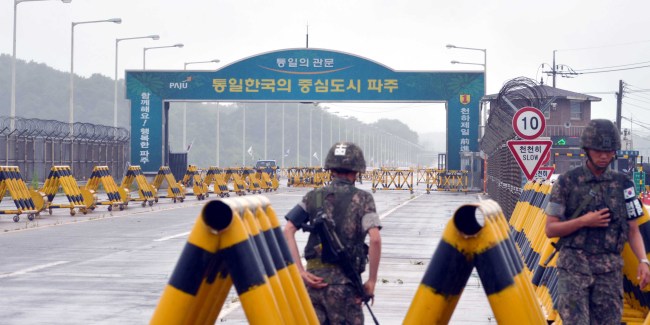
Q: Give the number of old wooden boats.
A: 0